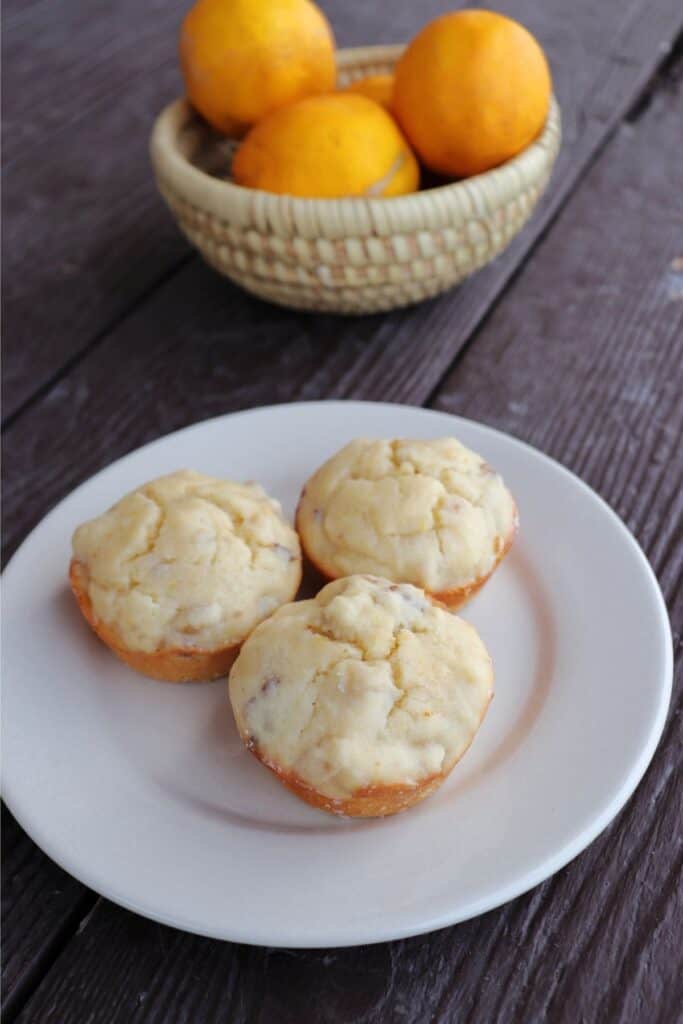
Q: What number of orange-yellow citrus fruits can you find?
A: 4